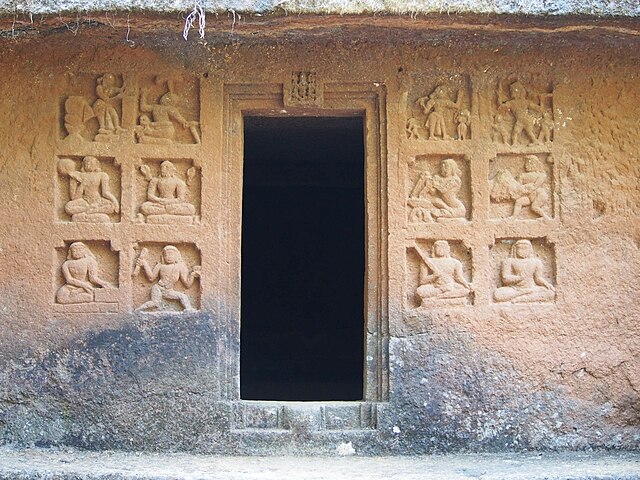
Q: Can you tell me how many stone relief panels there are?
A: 12